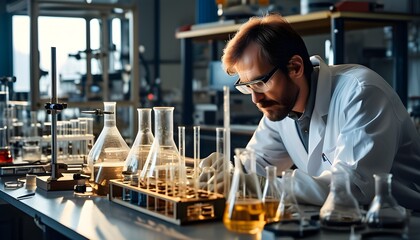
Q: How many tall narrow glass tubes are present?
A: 4